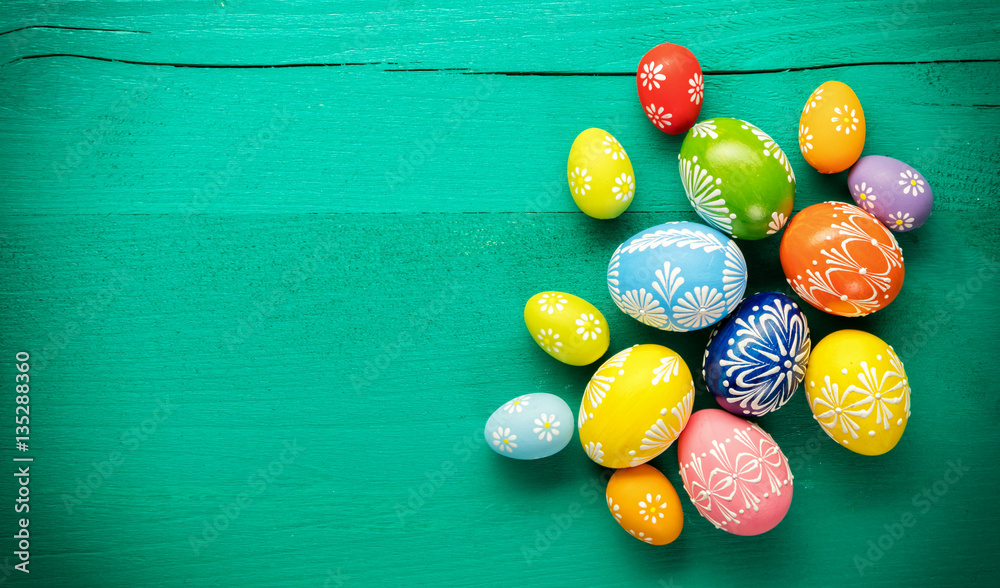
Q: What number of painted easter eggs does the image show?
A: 14